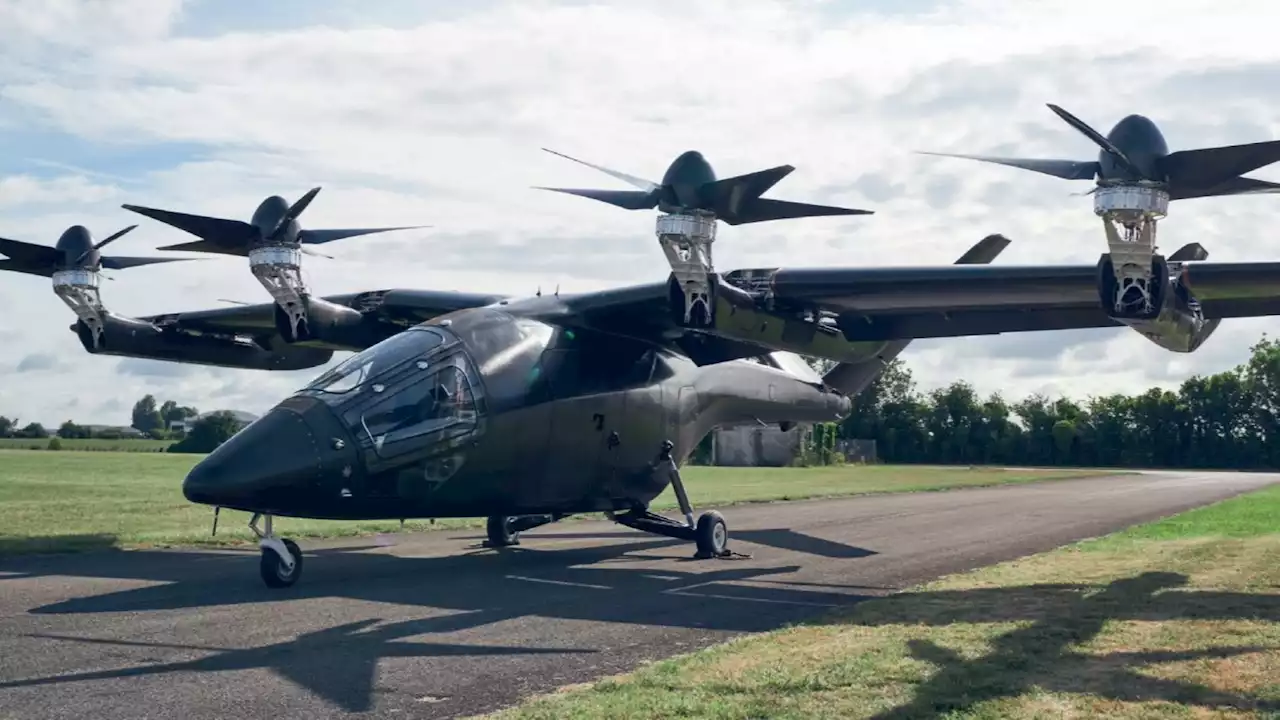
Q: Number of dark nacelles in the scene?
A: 4